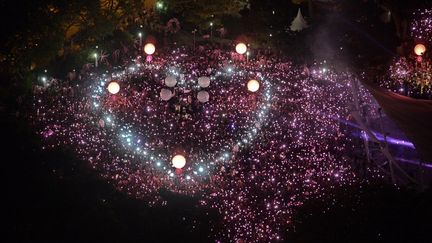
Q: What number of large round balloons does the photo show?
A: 10